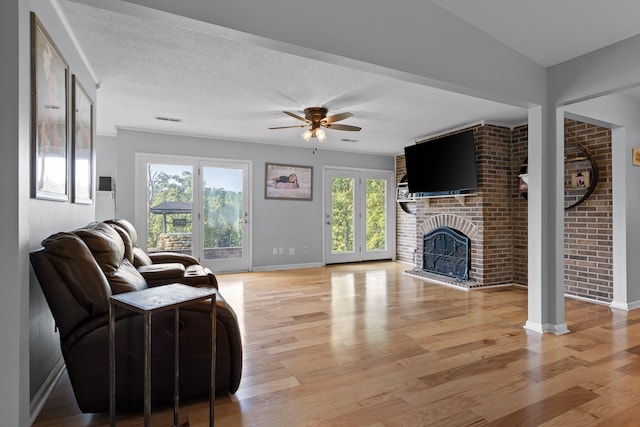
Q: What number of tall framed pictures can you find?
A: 2